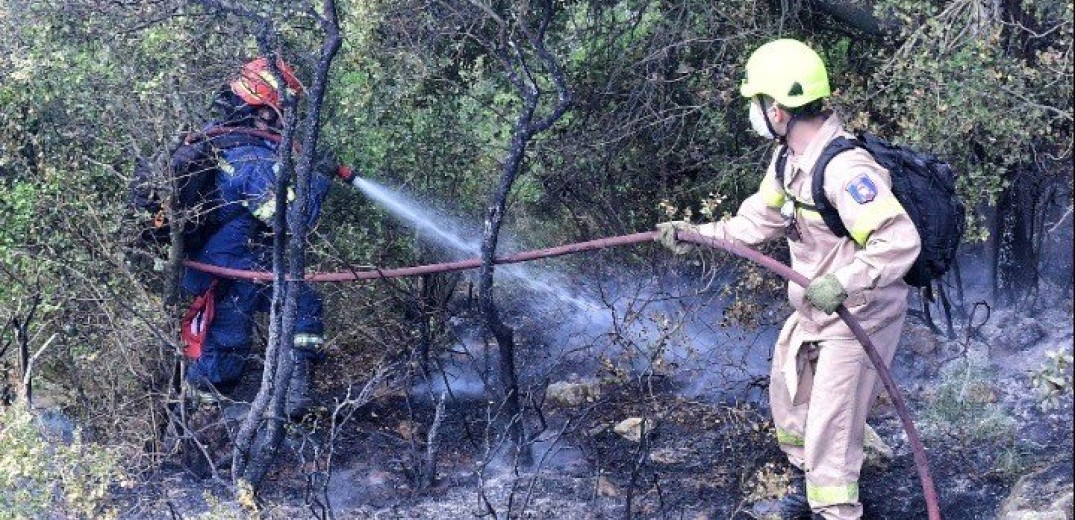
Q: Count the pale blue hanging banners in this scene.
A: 0